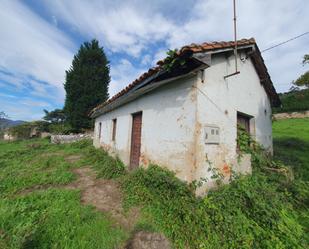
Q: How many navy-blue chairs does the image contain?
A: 0